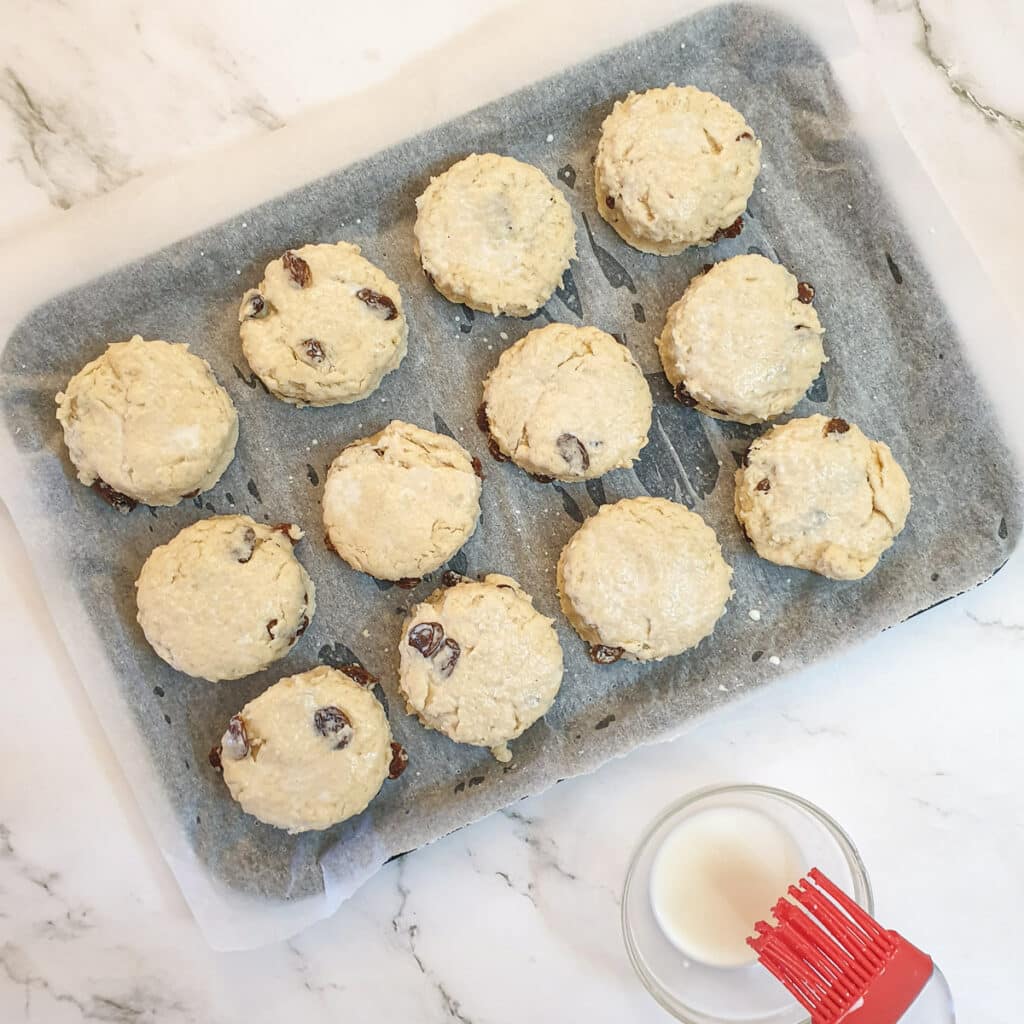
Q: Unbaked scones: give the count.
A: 12